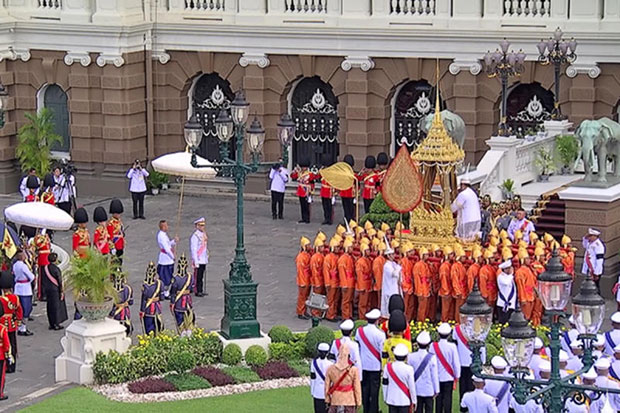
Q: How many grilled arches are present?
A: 4